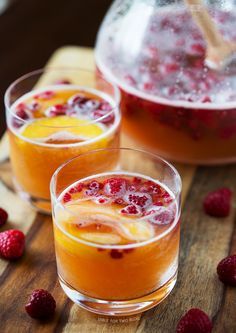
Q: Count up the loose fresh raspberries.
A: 6